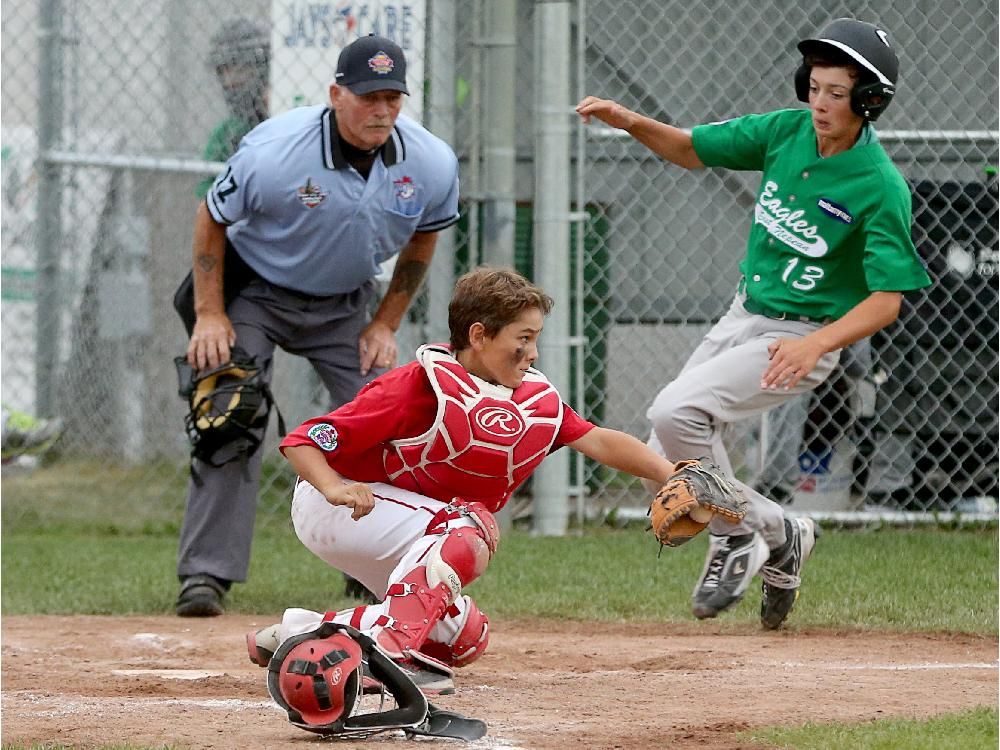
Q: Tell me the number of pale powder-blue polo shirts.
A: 1